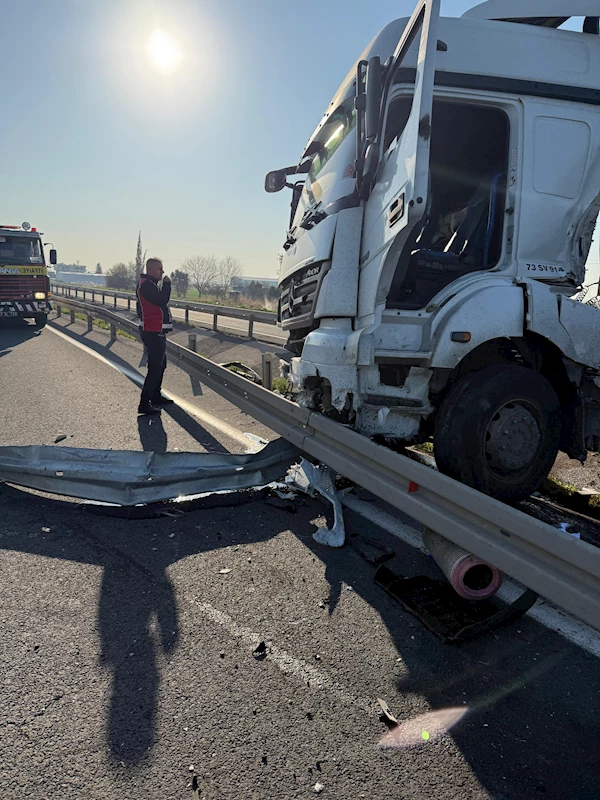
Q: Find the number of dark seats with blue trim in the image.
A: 1